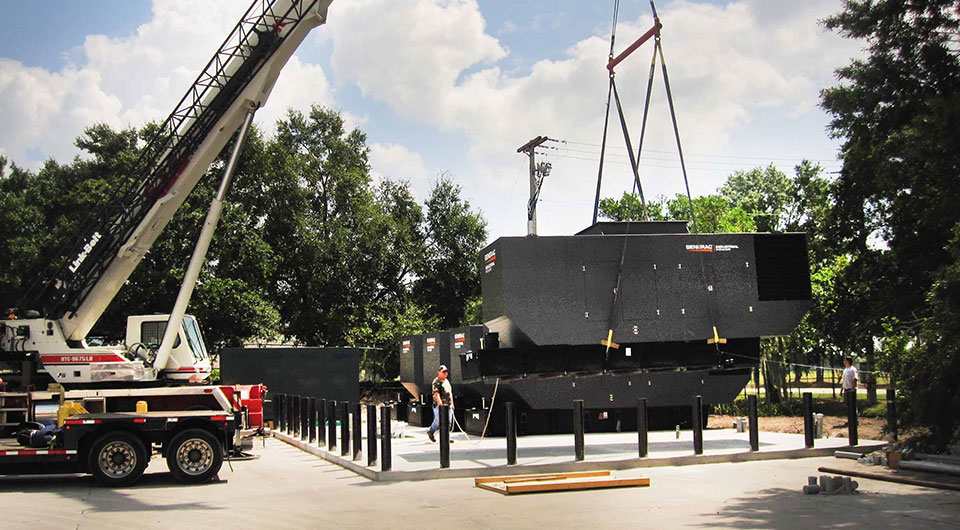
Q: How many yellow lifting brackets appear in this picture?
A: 2